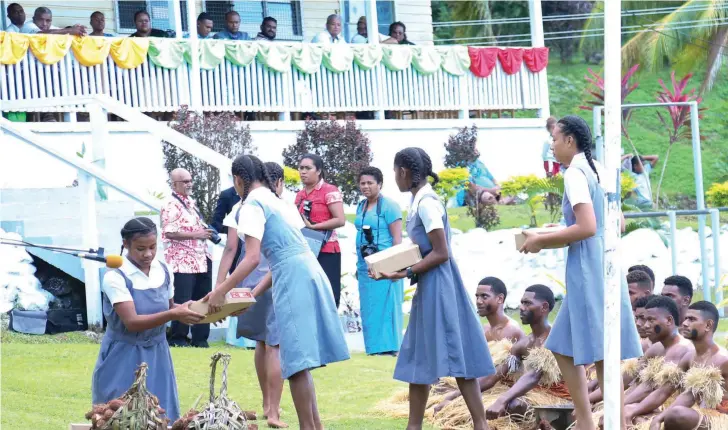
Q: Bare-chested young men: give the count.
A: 8